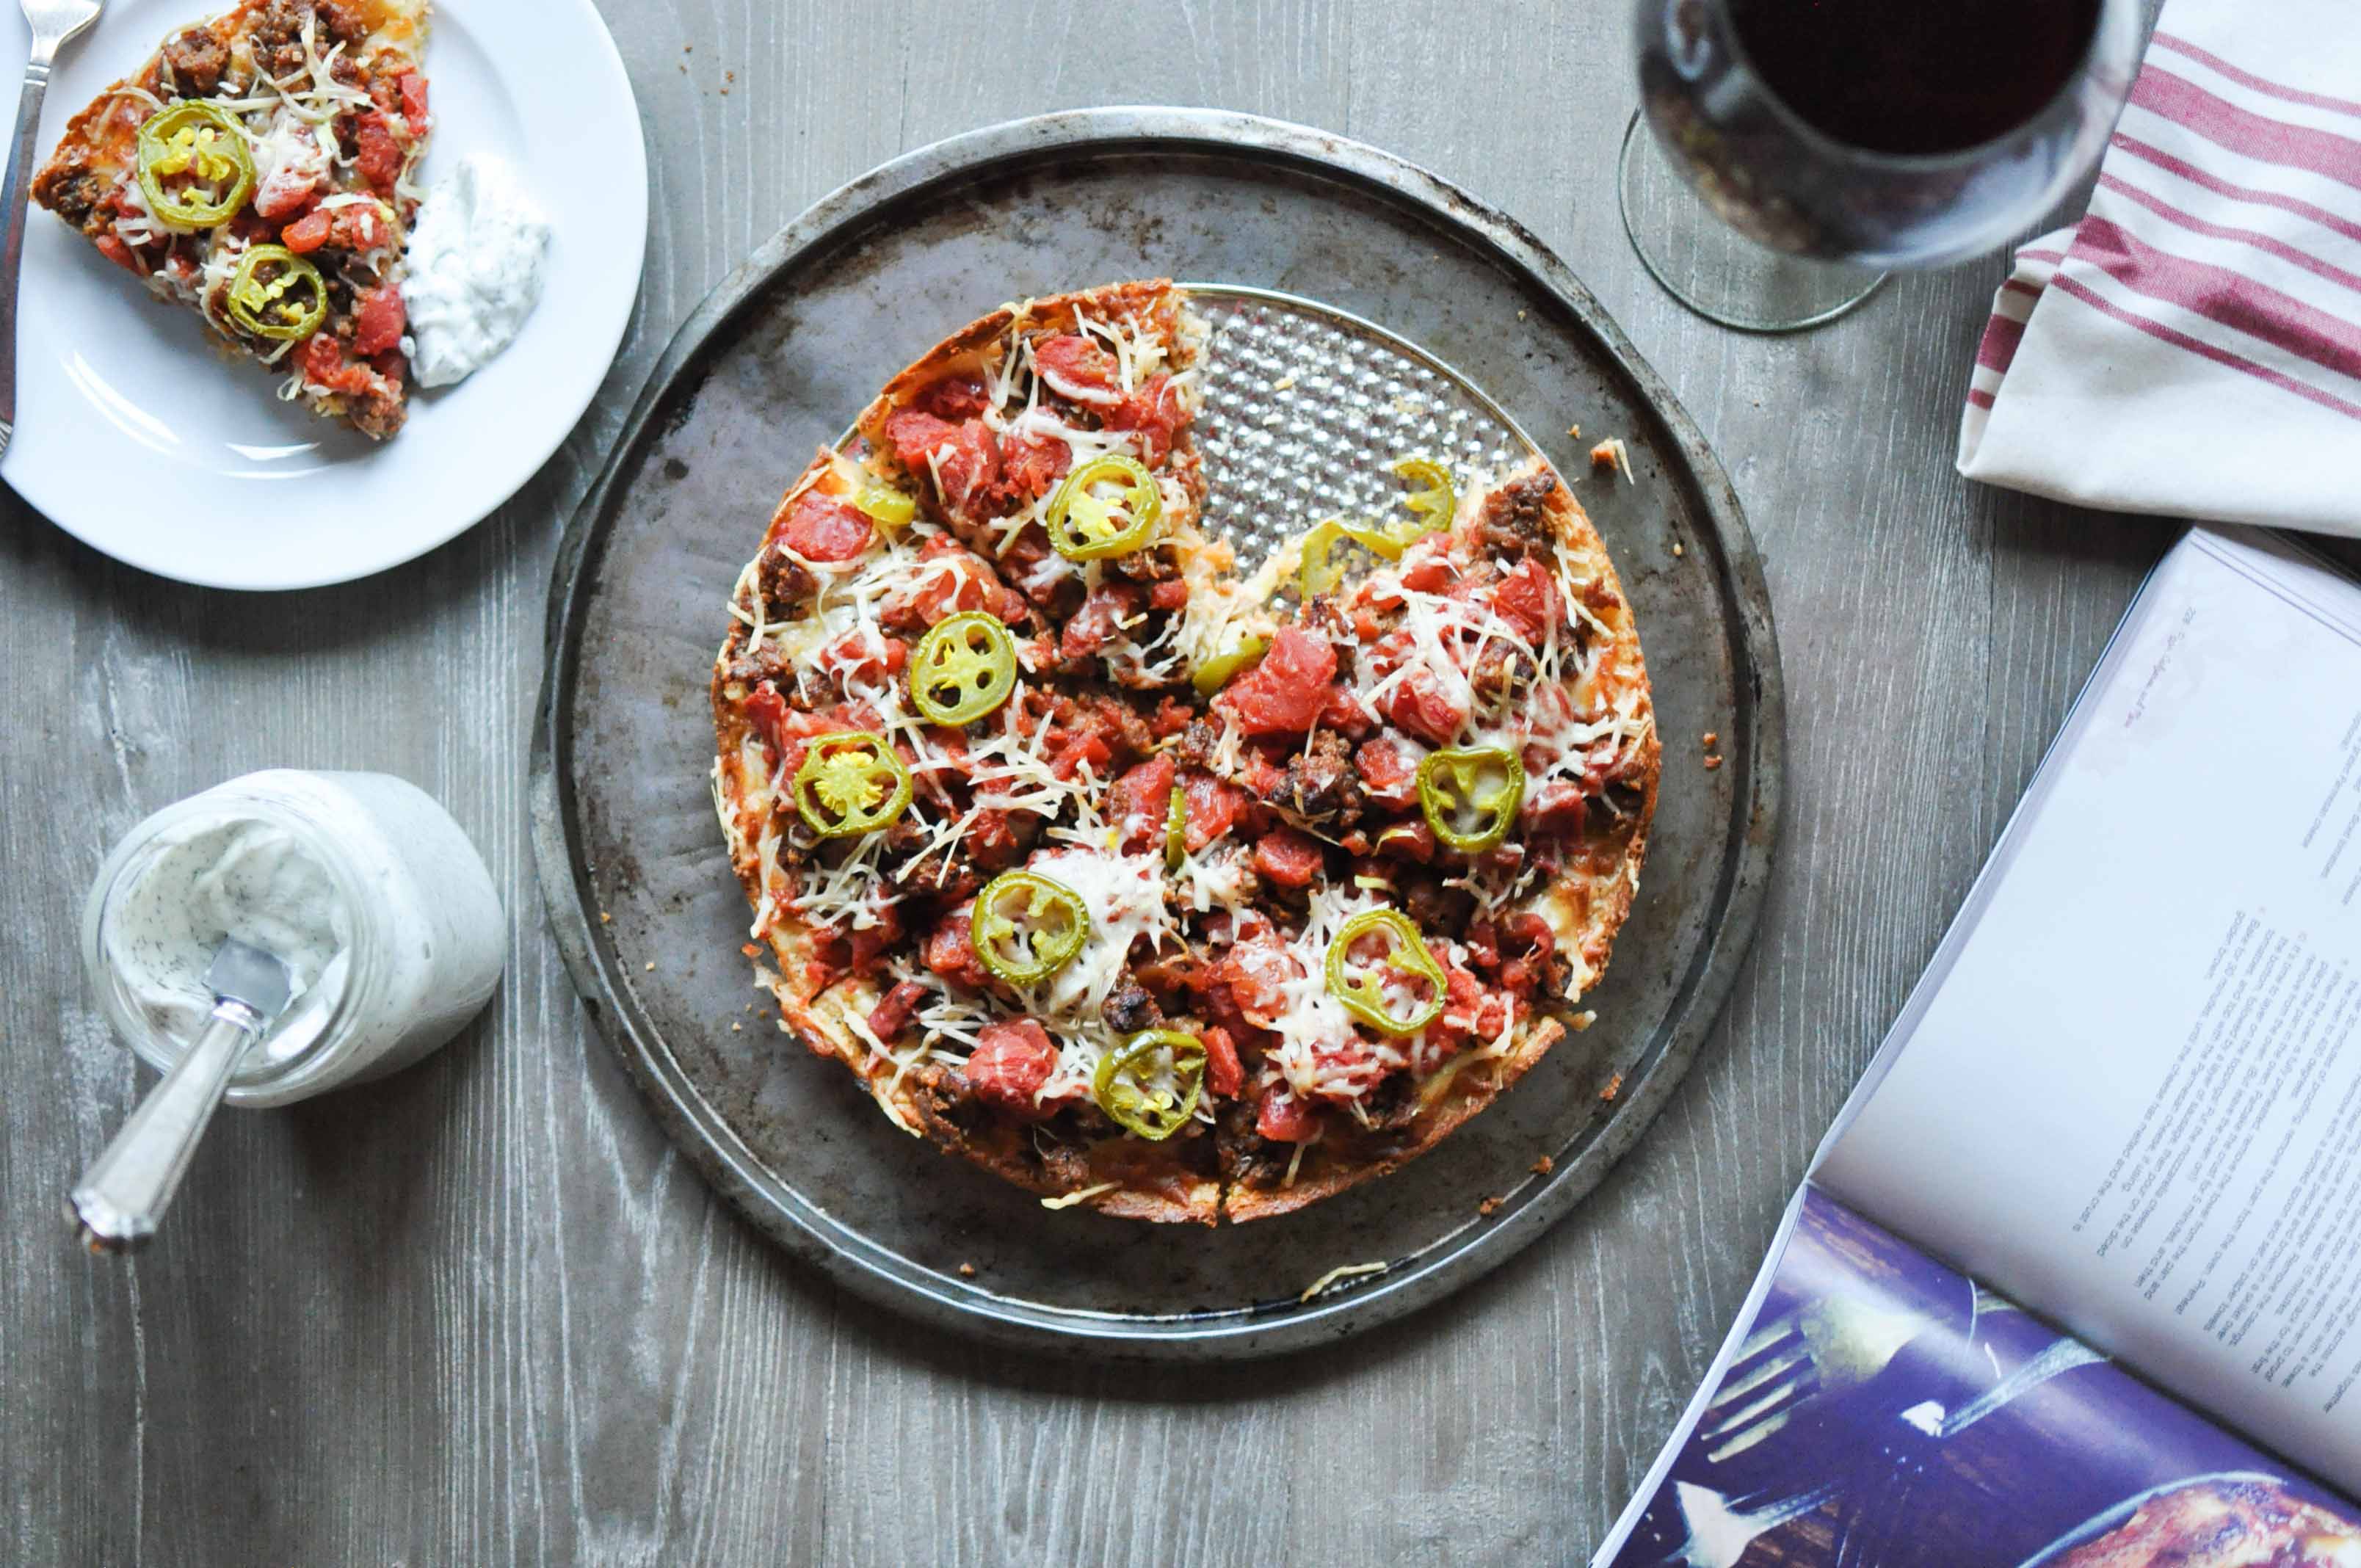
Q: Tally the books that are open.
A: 1